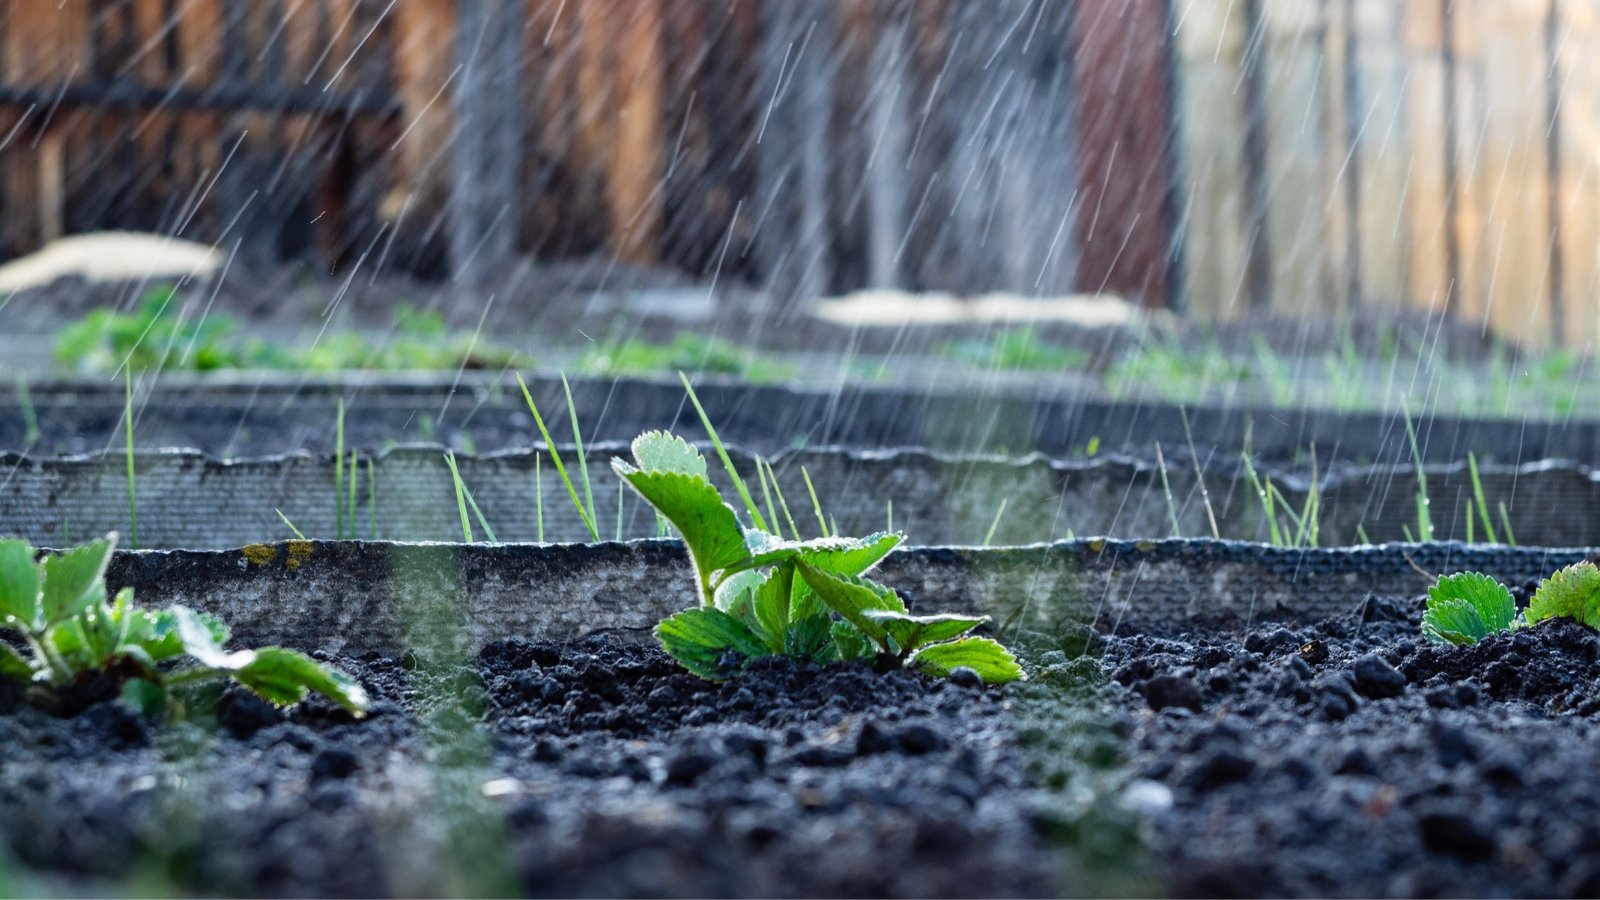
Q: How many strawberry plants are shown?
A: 3